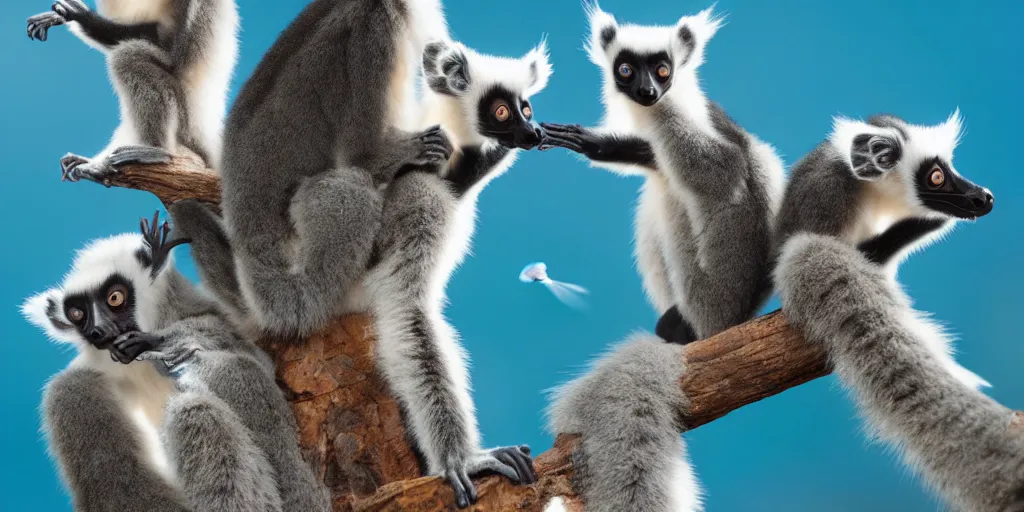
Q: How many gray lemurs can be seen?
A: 6